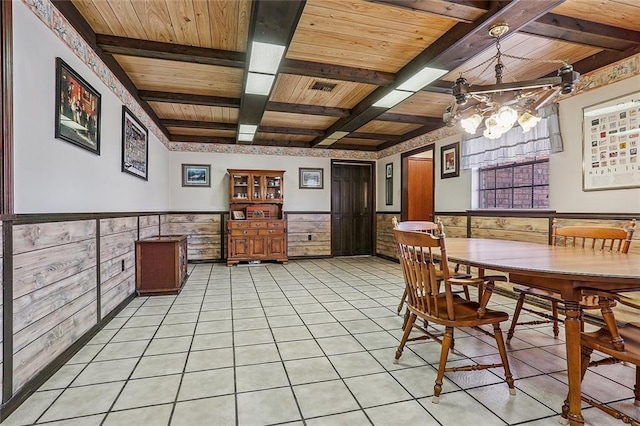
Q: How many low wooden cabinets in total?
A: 1